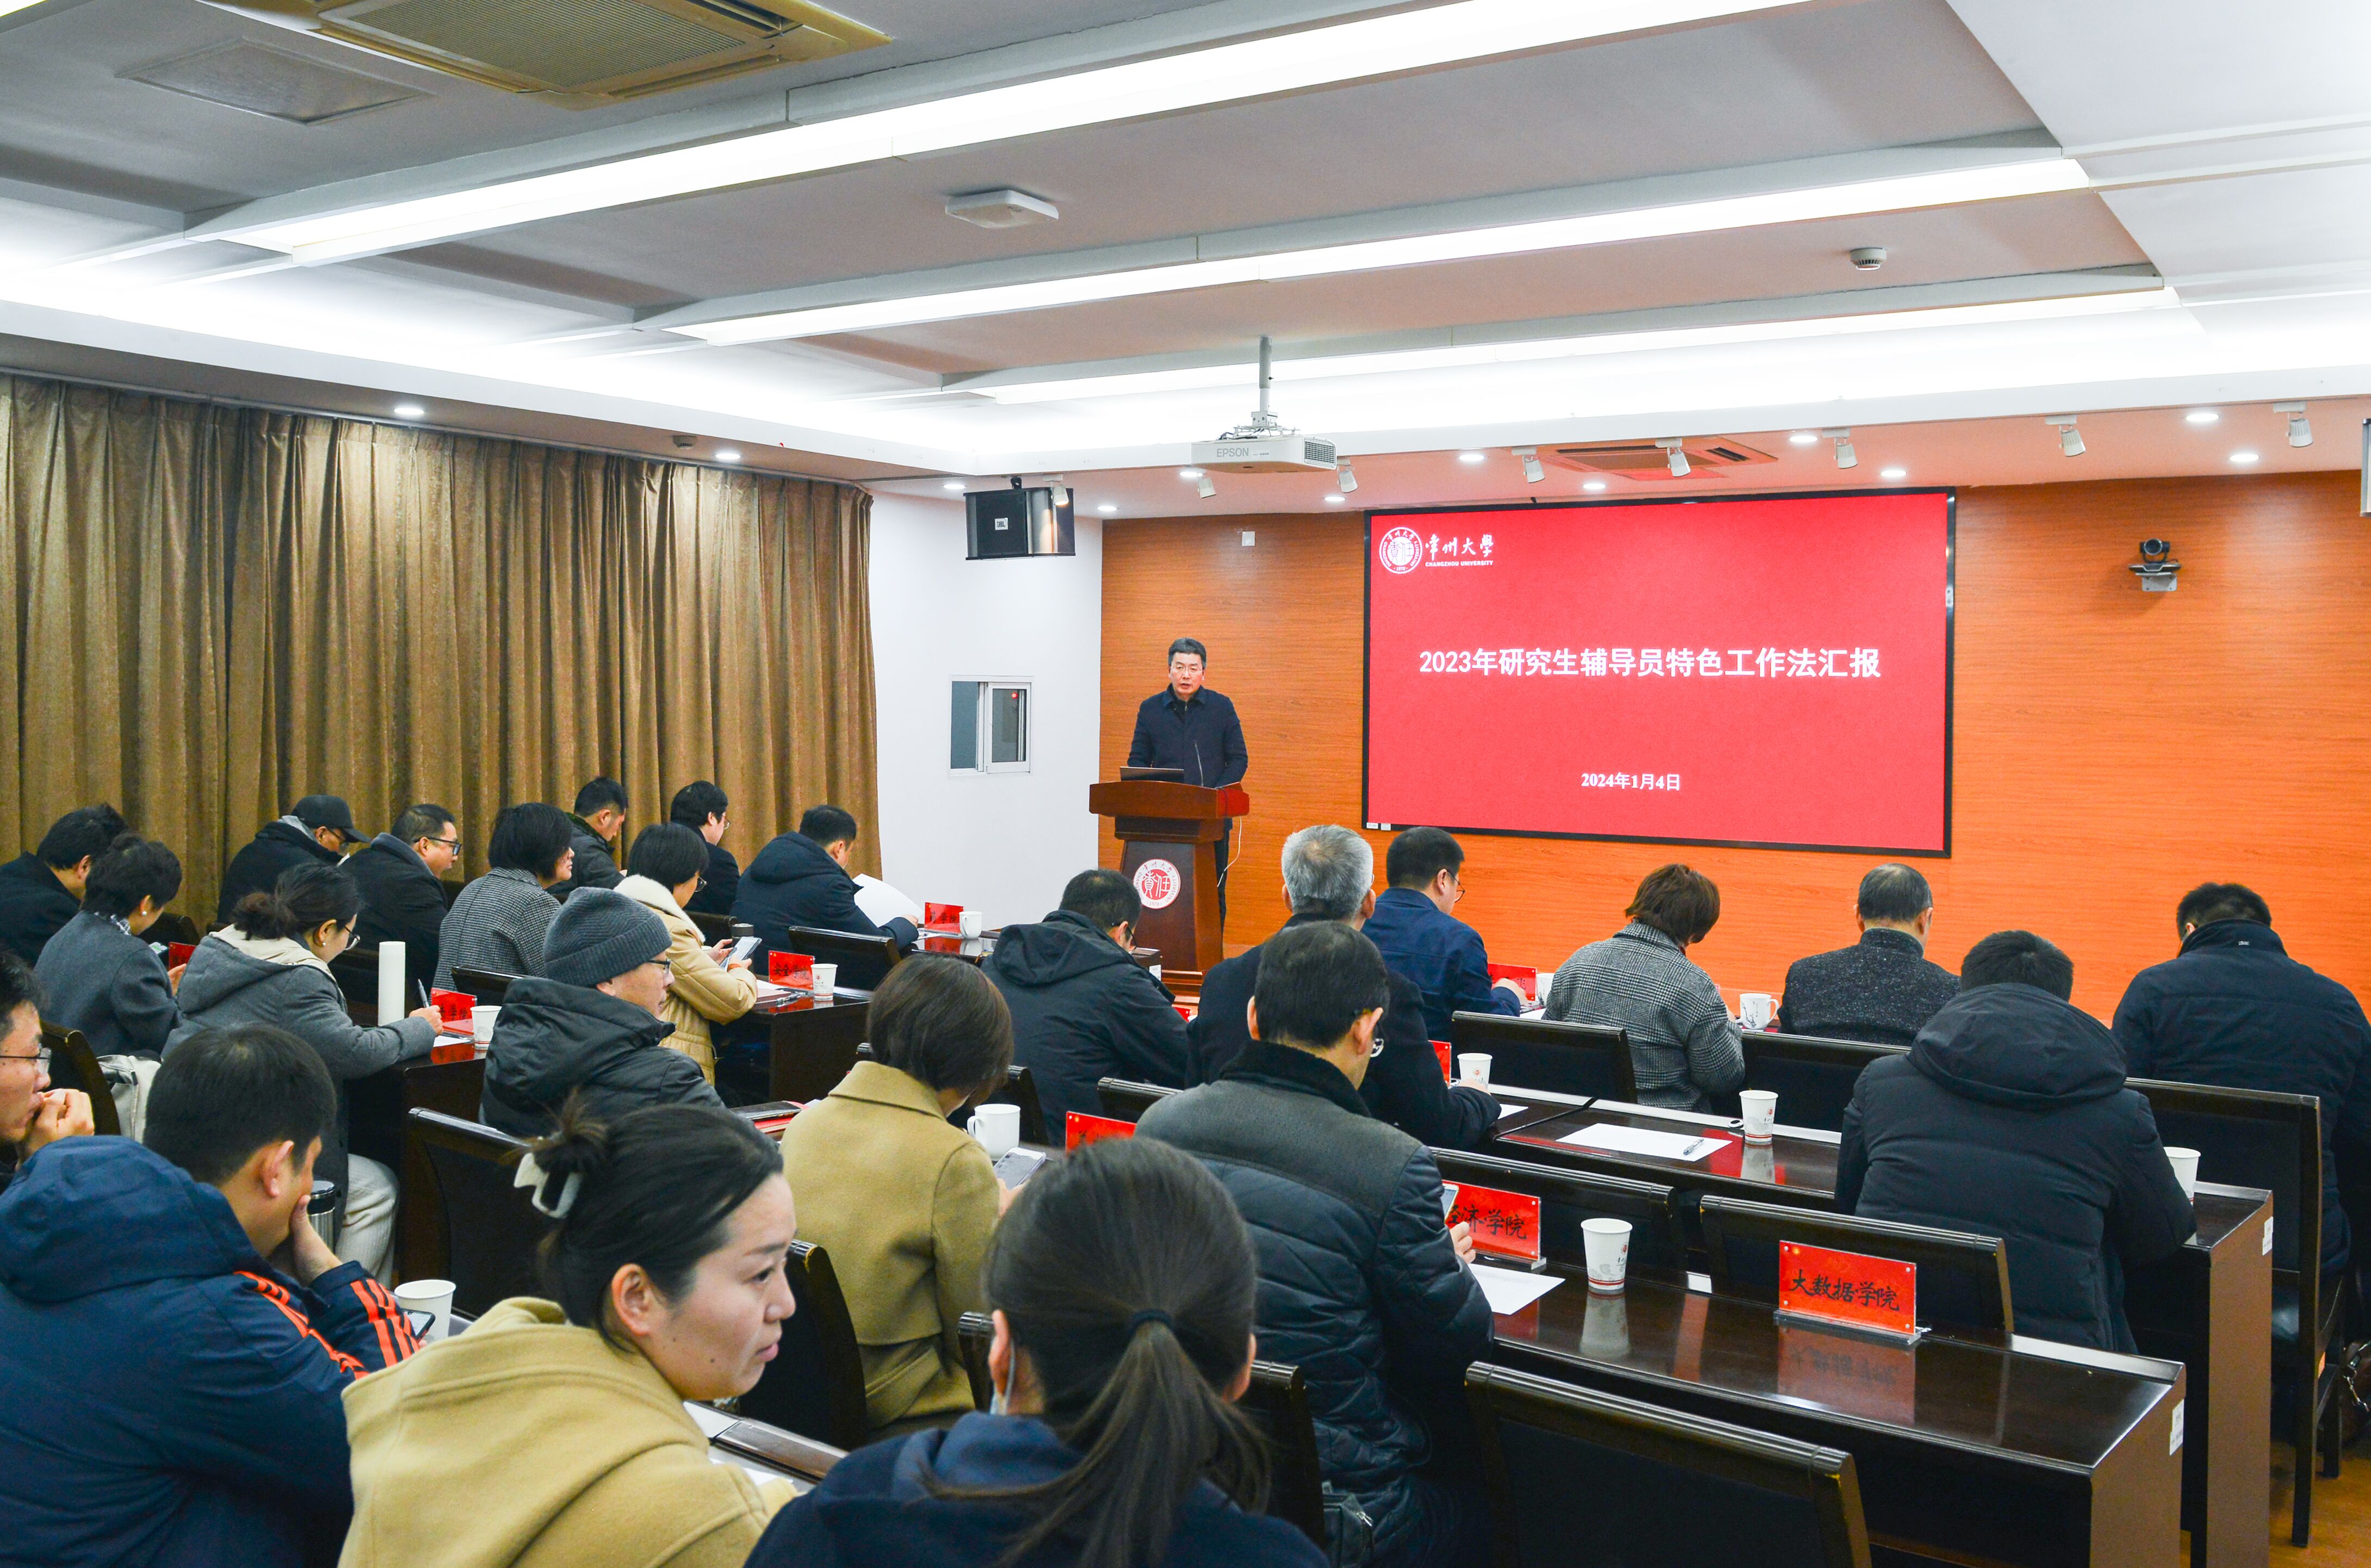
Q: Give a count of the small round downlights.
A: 12